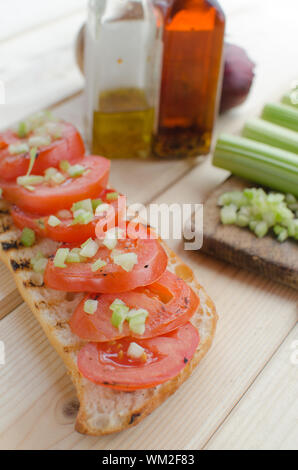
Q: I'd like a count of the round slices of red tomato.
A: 6